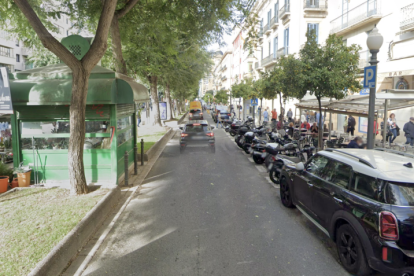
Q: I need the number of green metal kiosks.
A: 1